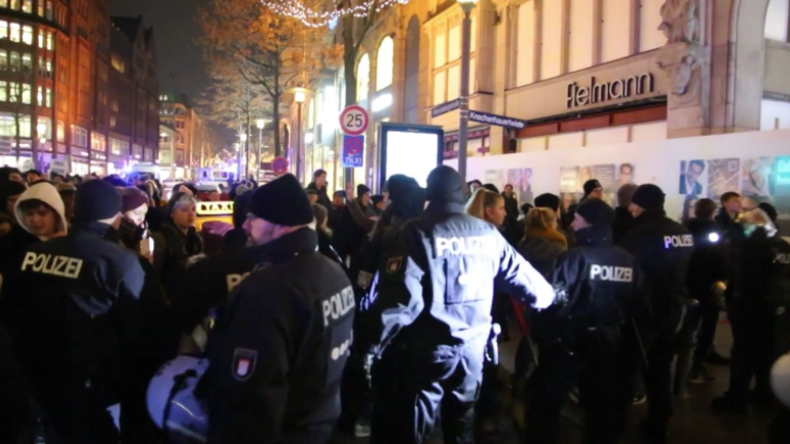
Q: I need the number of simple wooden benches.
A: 0